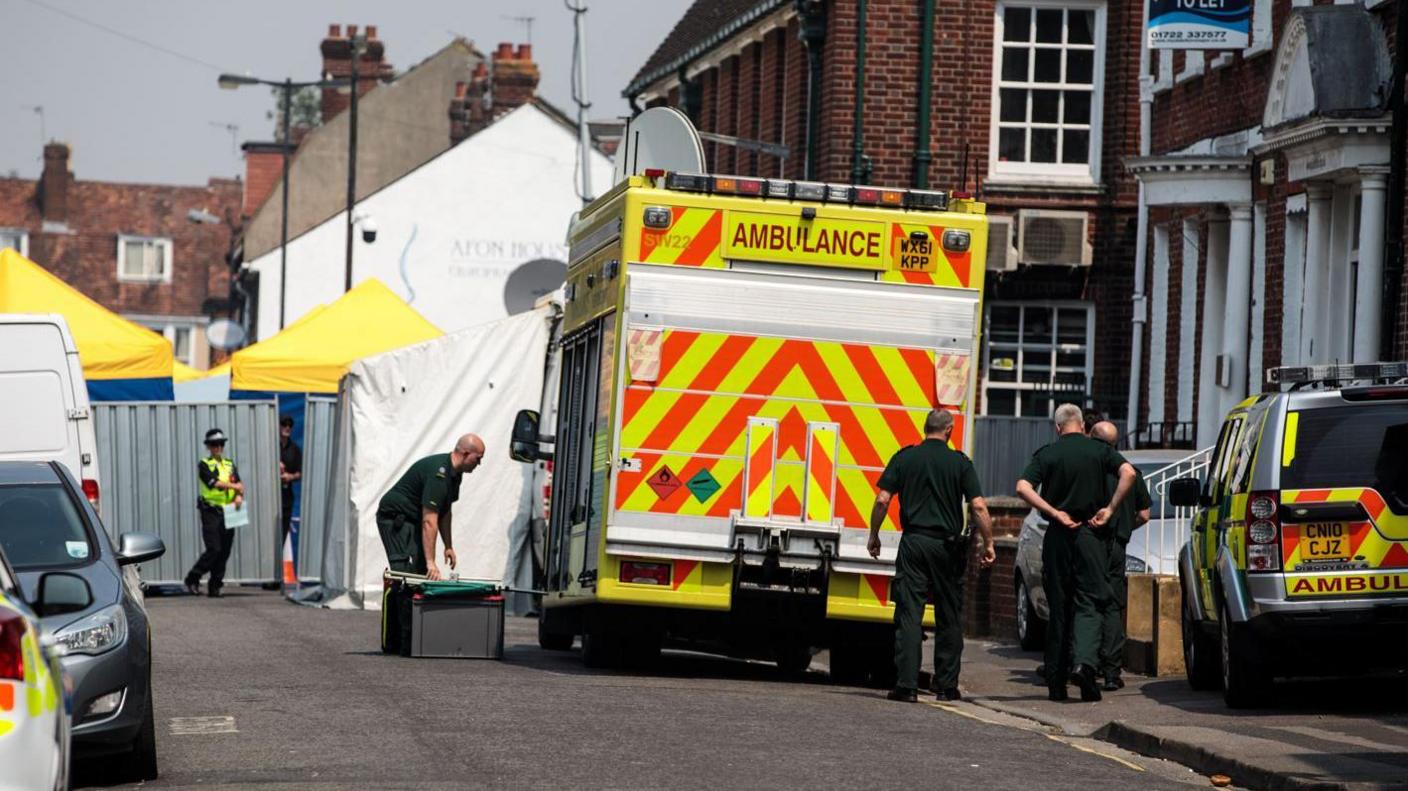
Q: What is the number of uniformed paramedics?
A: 4